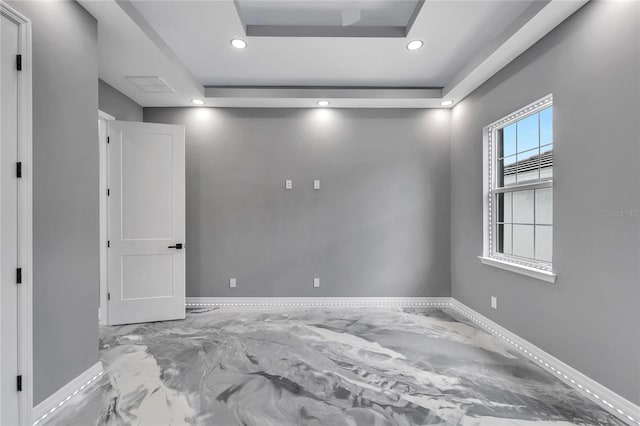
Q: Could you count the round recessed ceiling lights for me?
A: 5